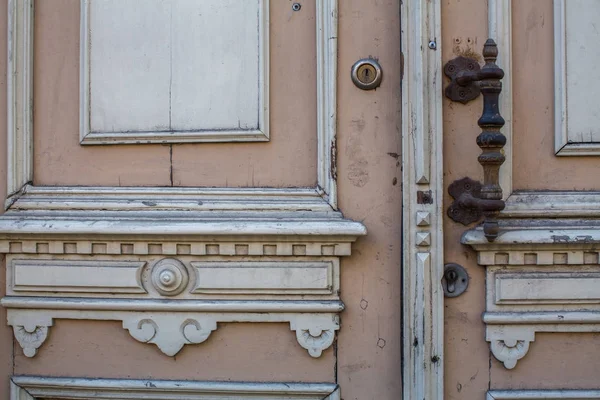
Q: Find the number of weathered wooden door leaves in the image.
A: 2